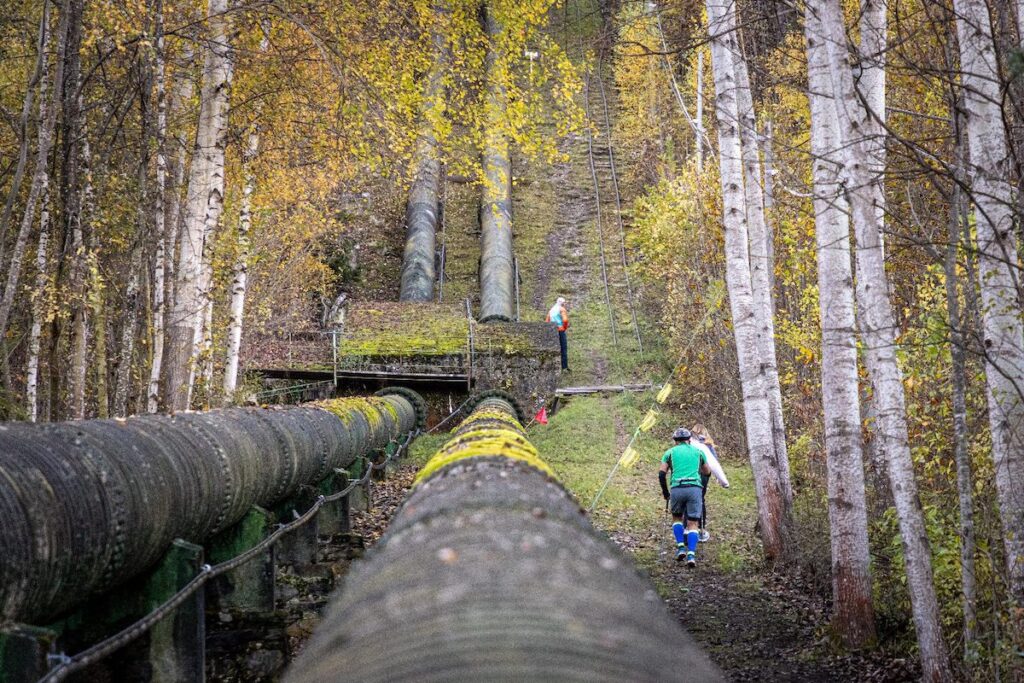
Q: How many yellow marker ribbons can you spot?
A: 3